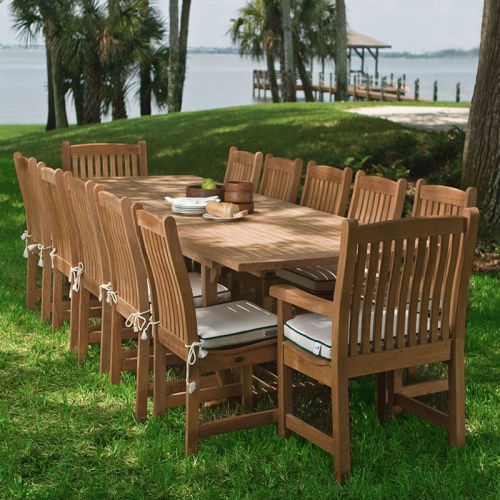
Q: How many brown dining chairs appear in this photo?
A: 12